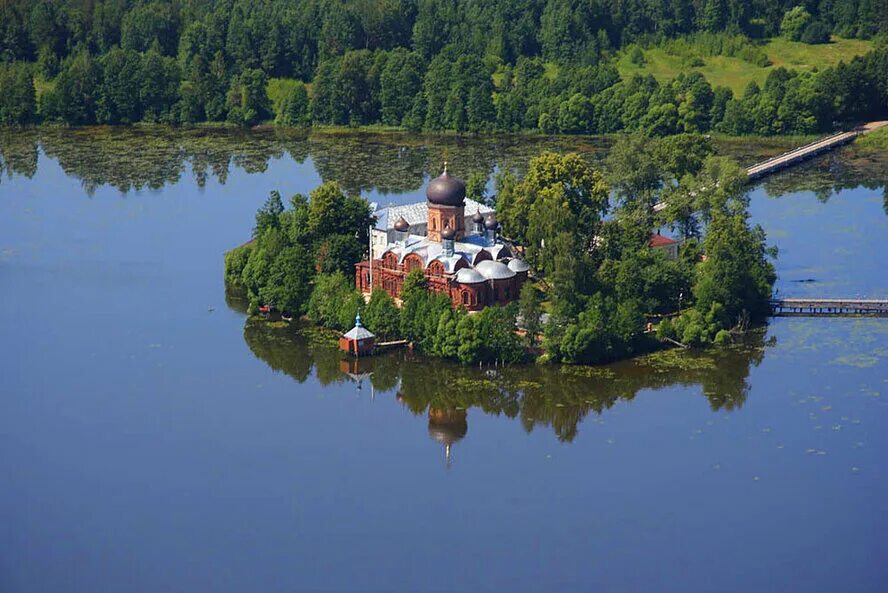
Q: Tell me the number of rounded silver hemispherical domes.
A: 3